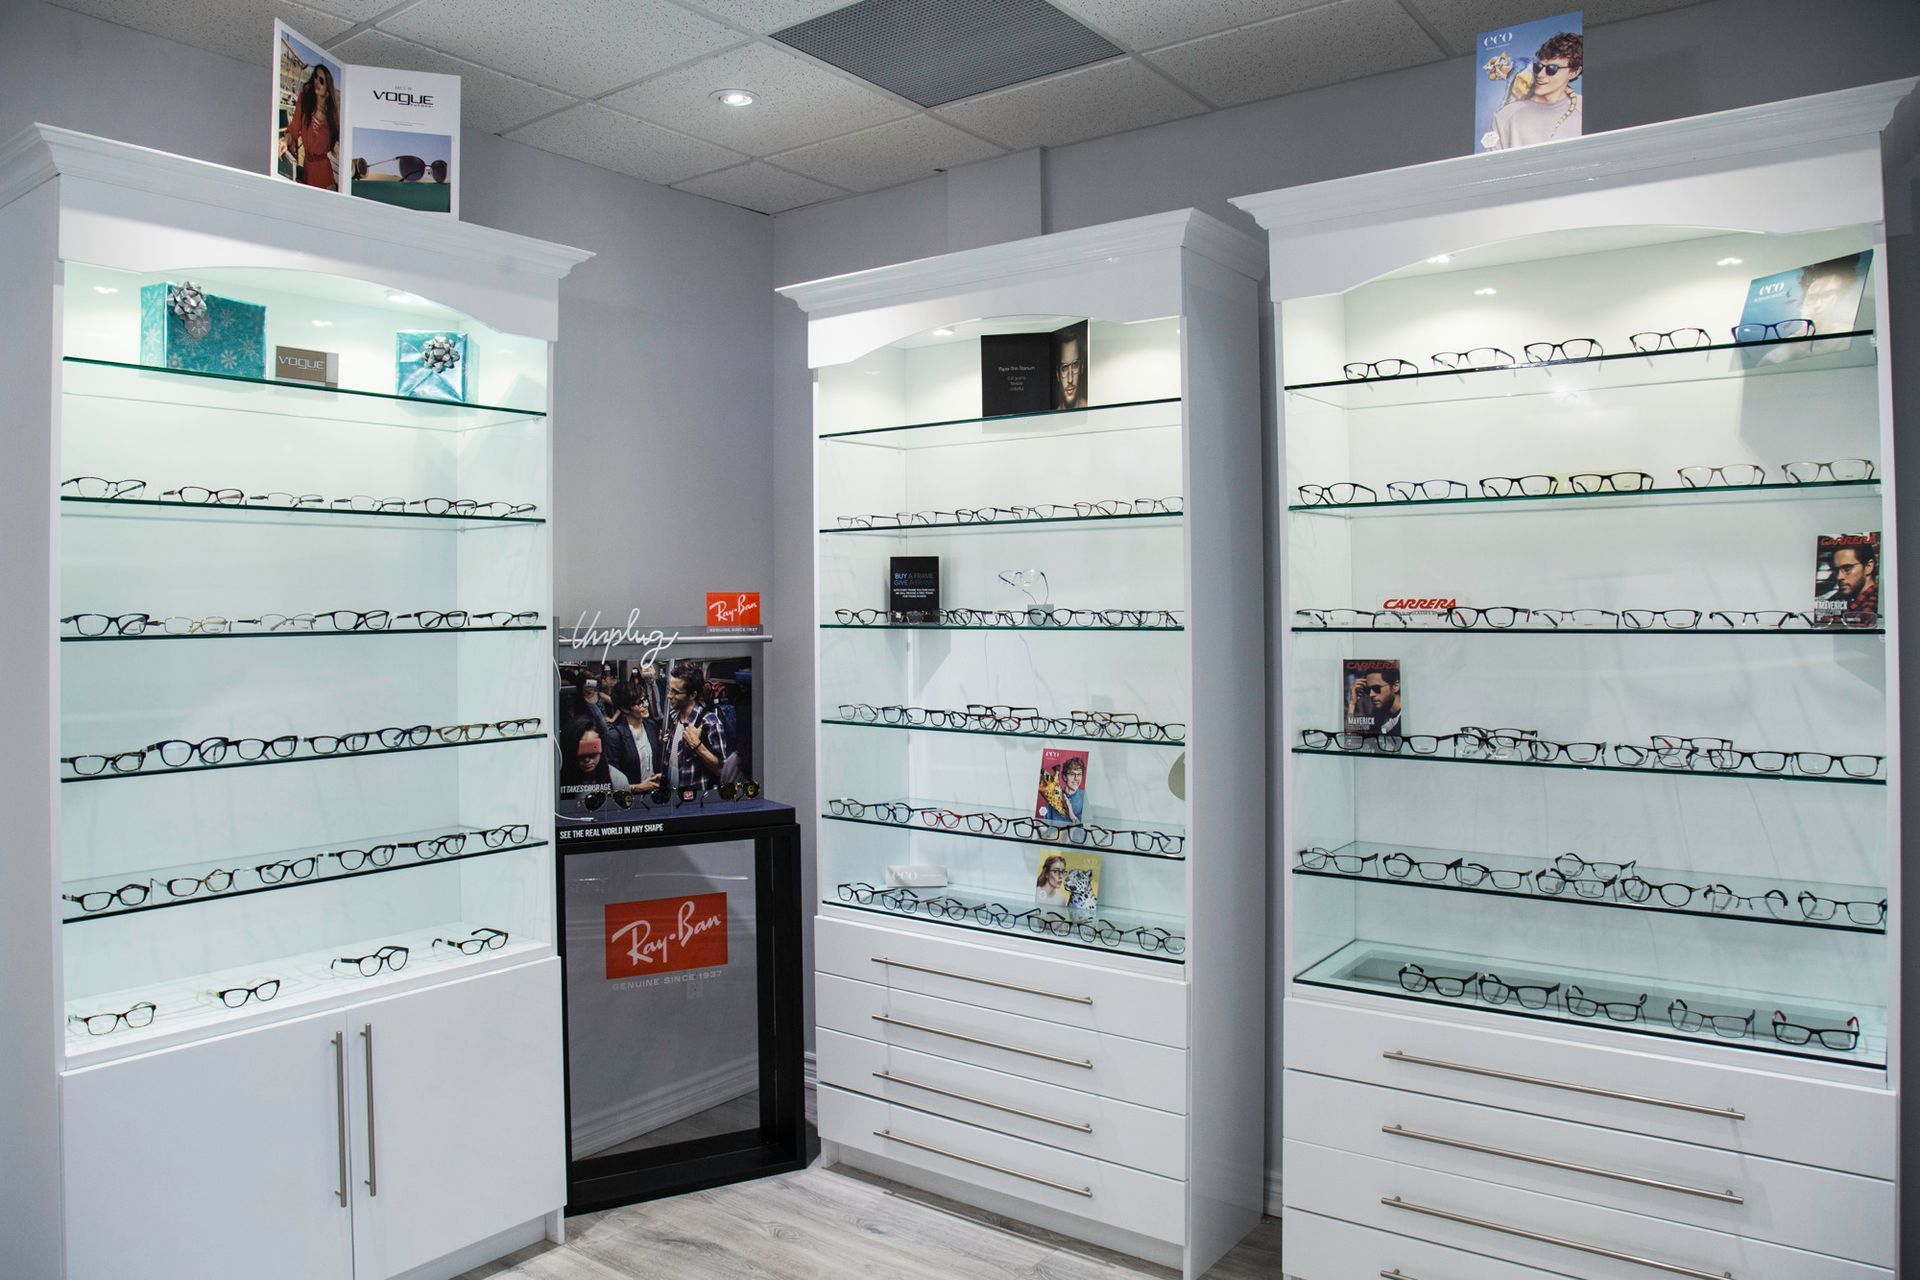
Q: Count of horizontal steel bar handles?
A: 8